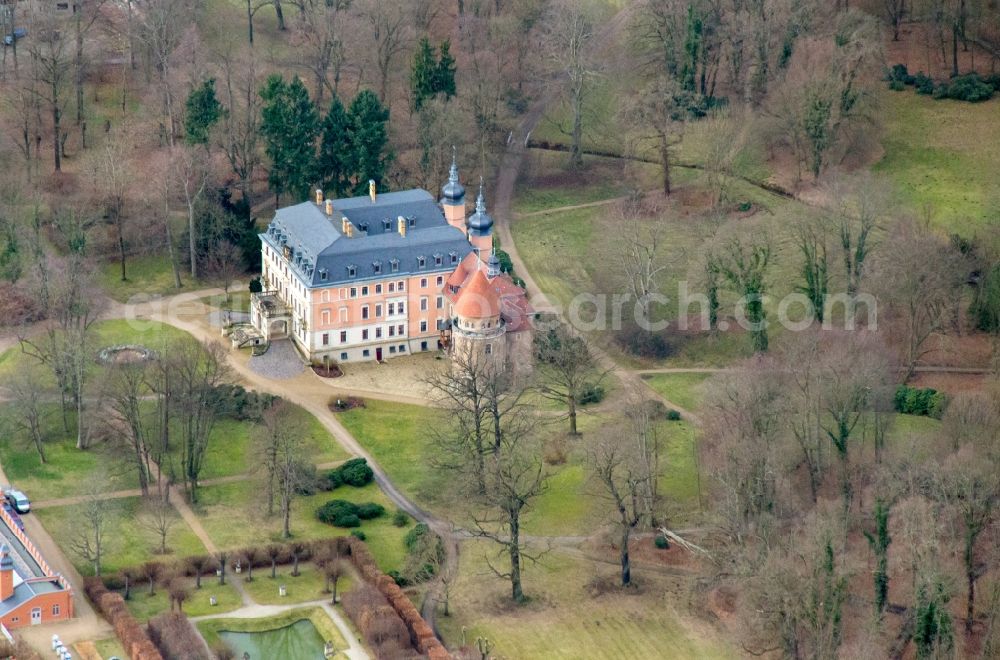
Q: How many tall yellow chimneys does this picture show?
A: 6